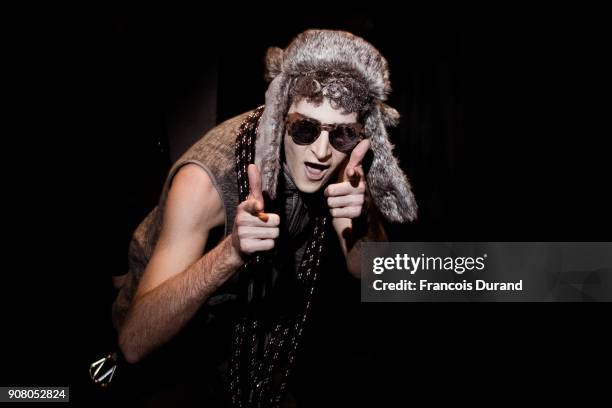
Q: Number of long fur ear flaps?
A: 2